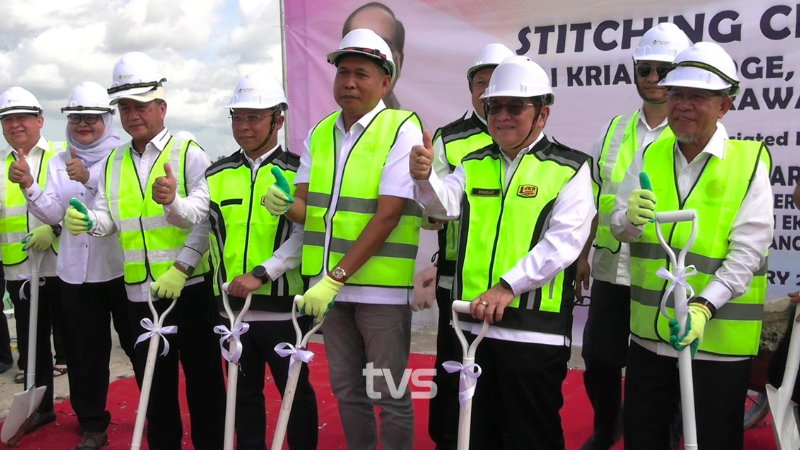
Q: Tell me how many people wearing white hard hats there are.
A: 9